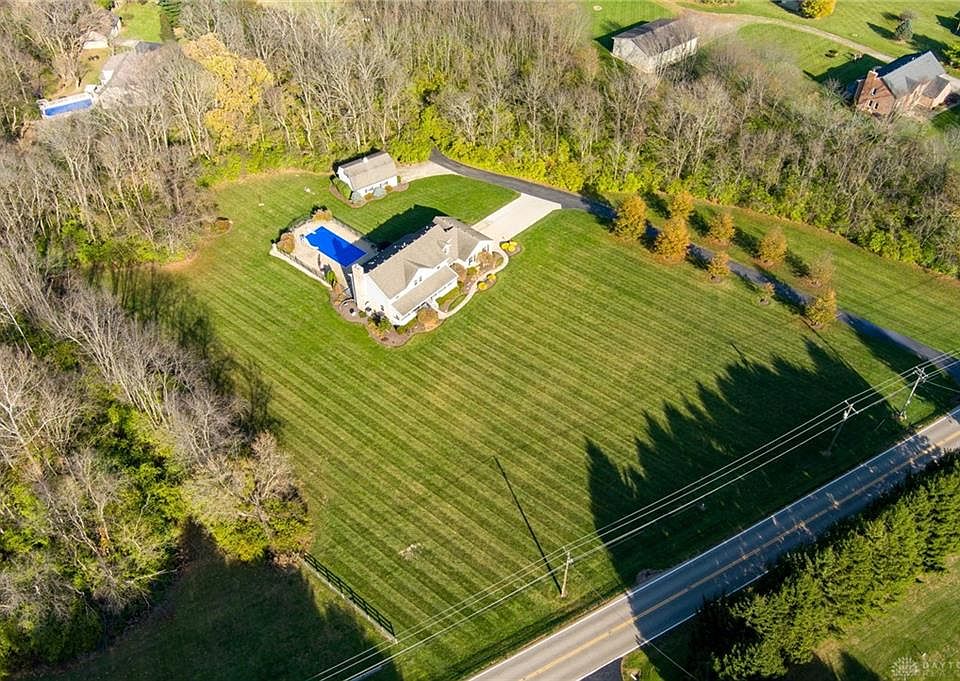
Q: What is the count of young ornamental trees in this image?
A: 9